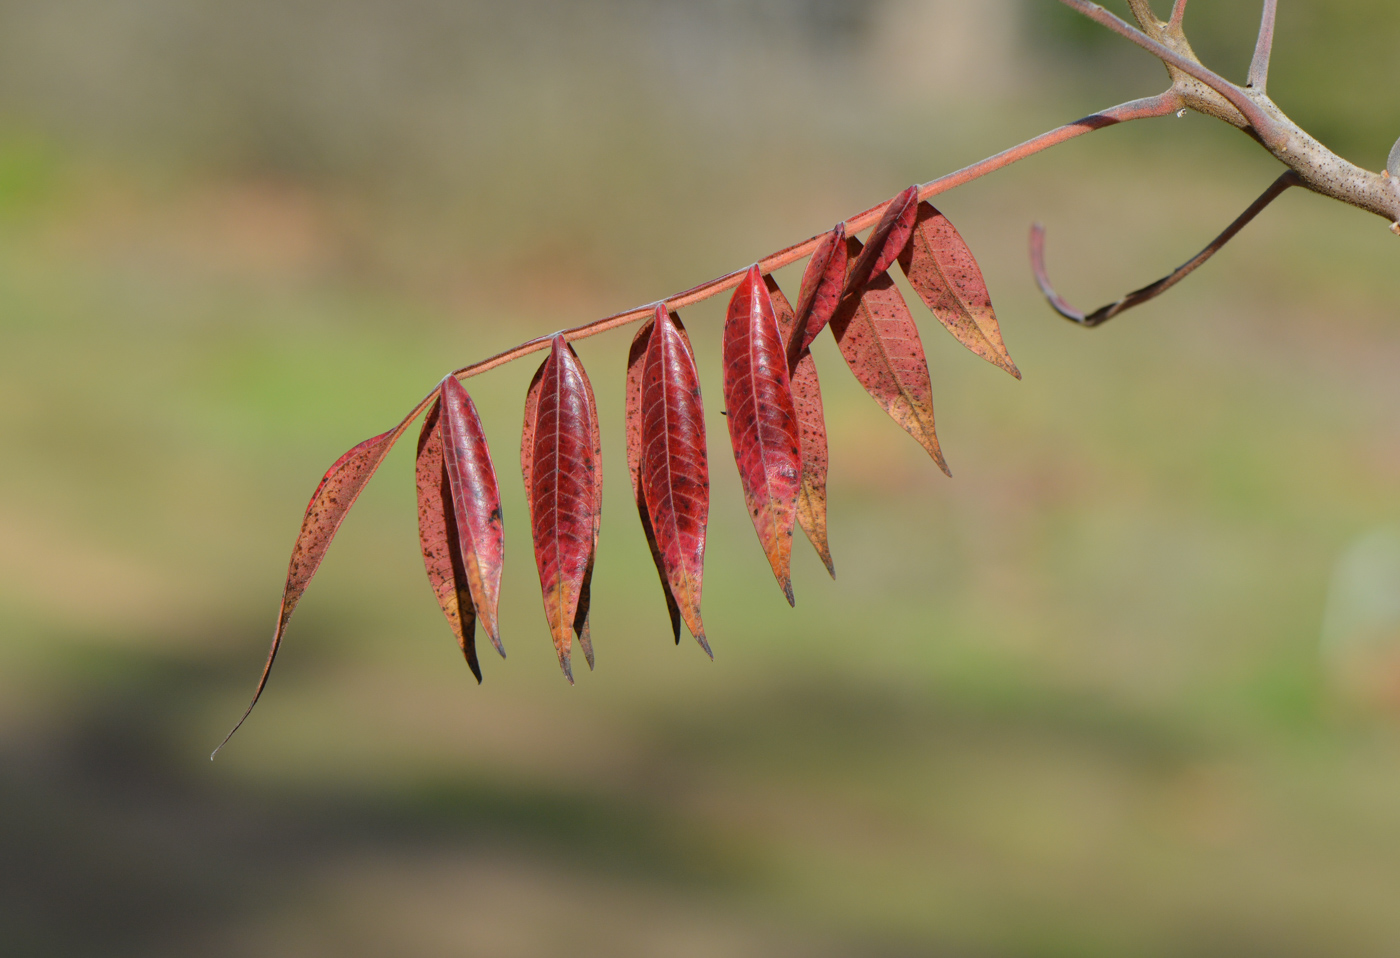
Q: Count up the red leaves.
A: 13